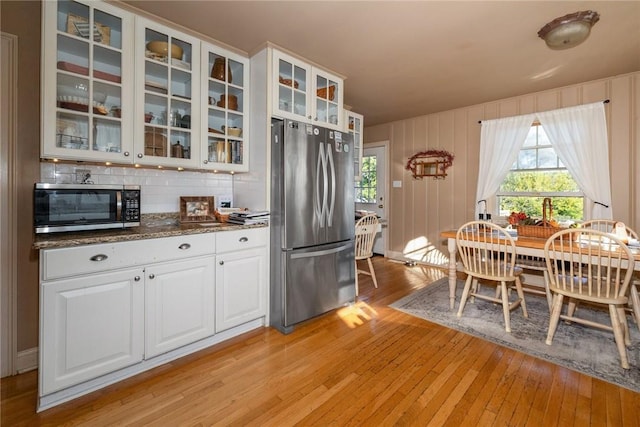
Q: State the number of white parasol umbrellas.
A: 0